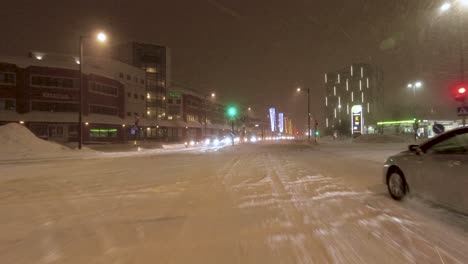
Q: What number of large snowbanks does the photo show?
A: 1